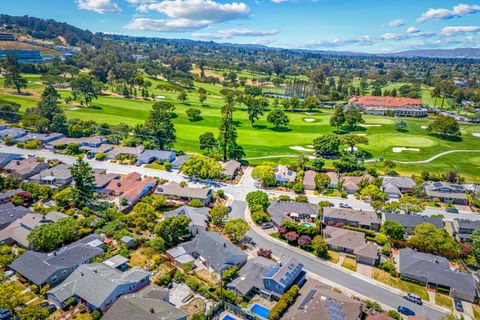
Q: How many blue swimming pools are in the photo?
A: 2